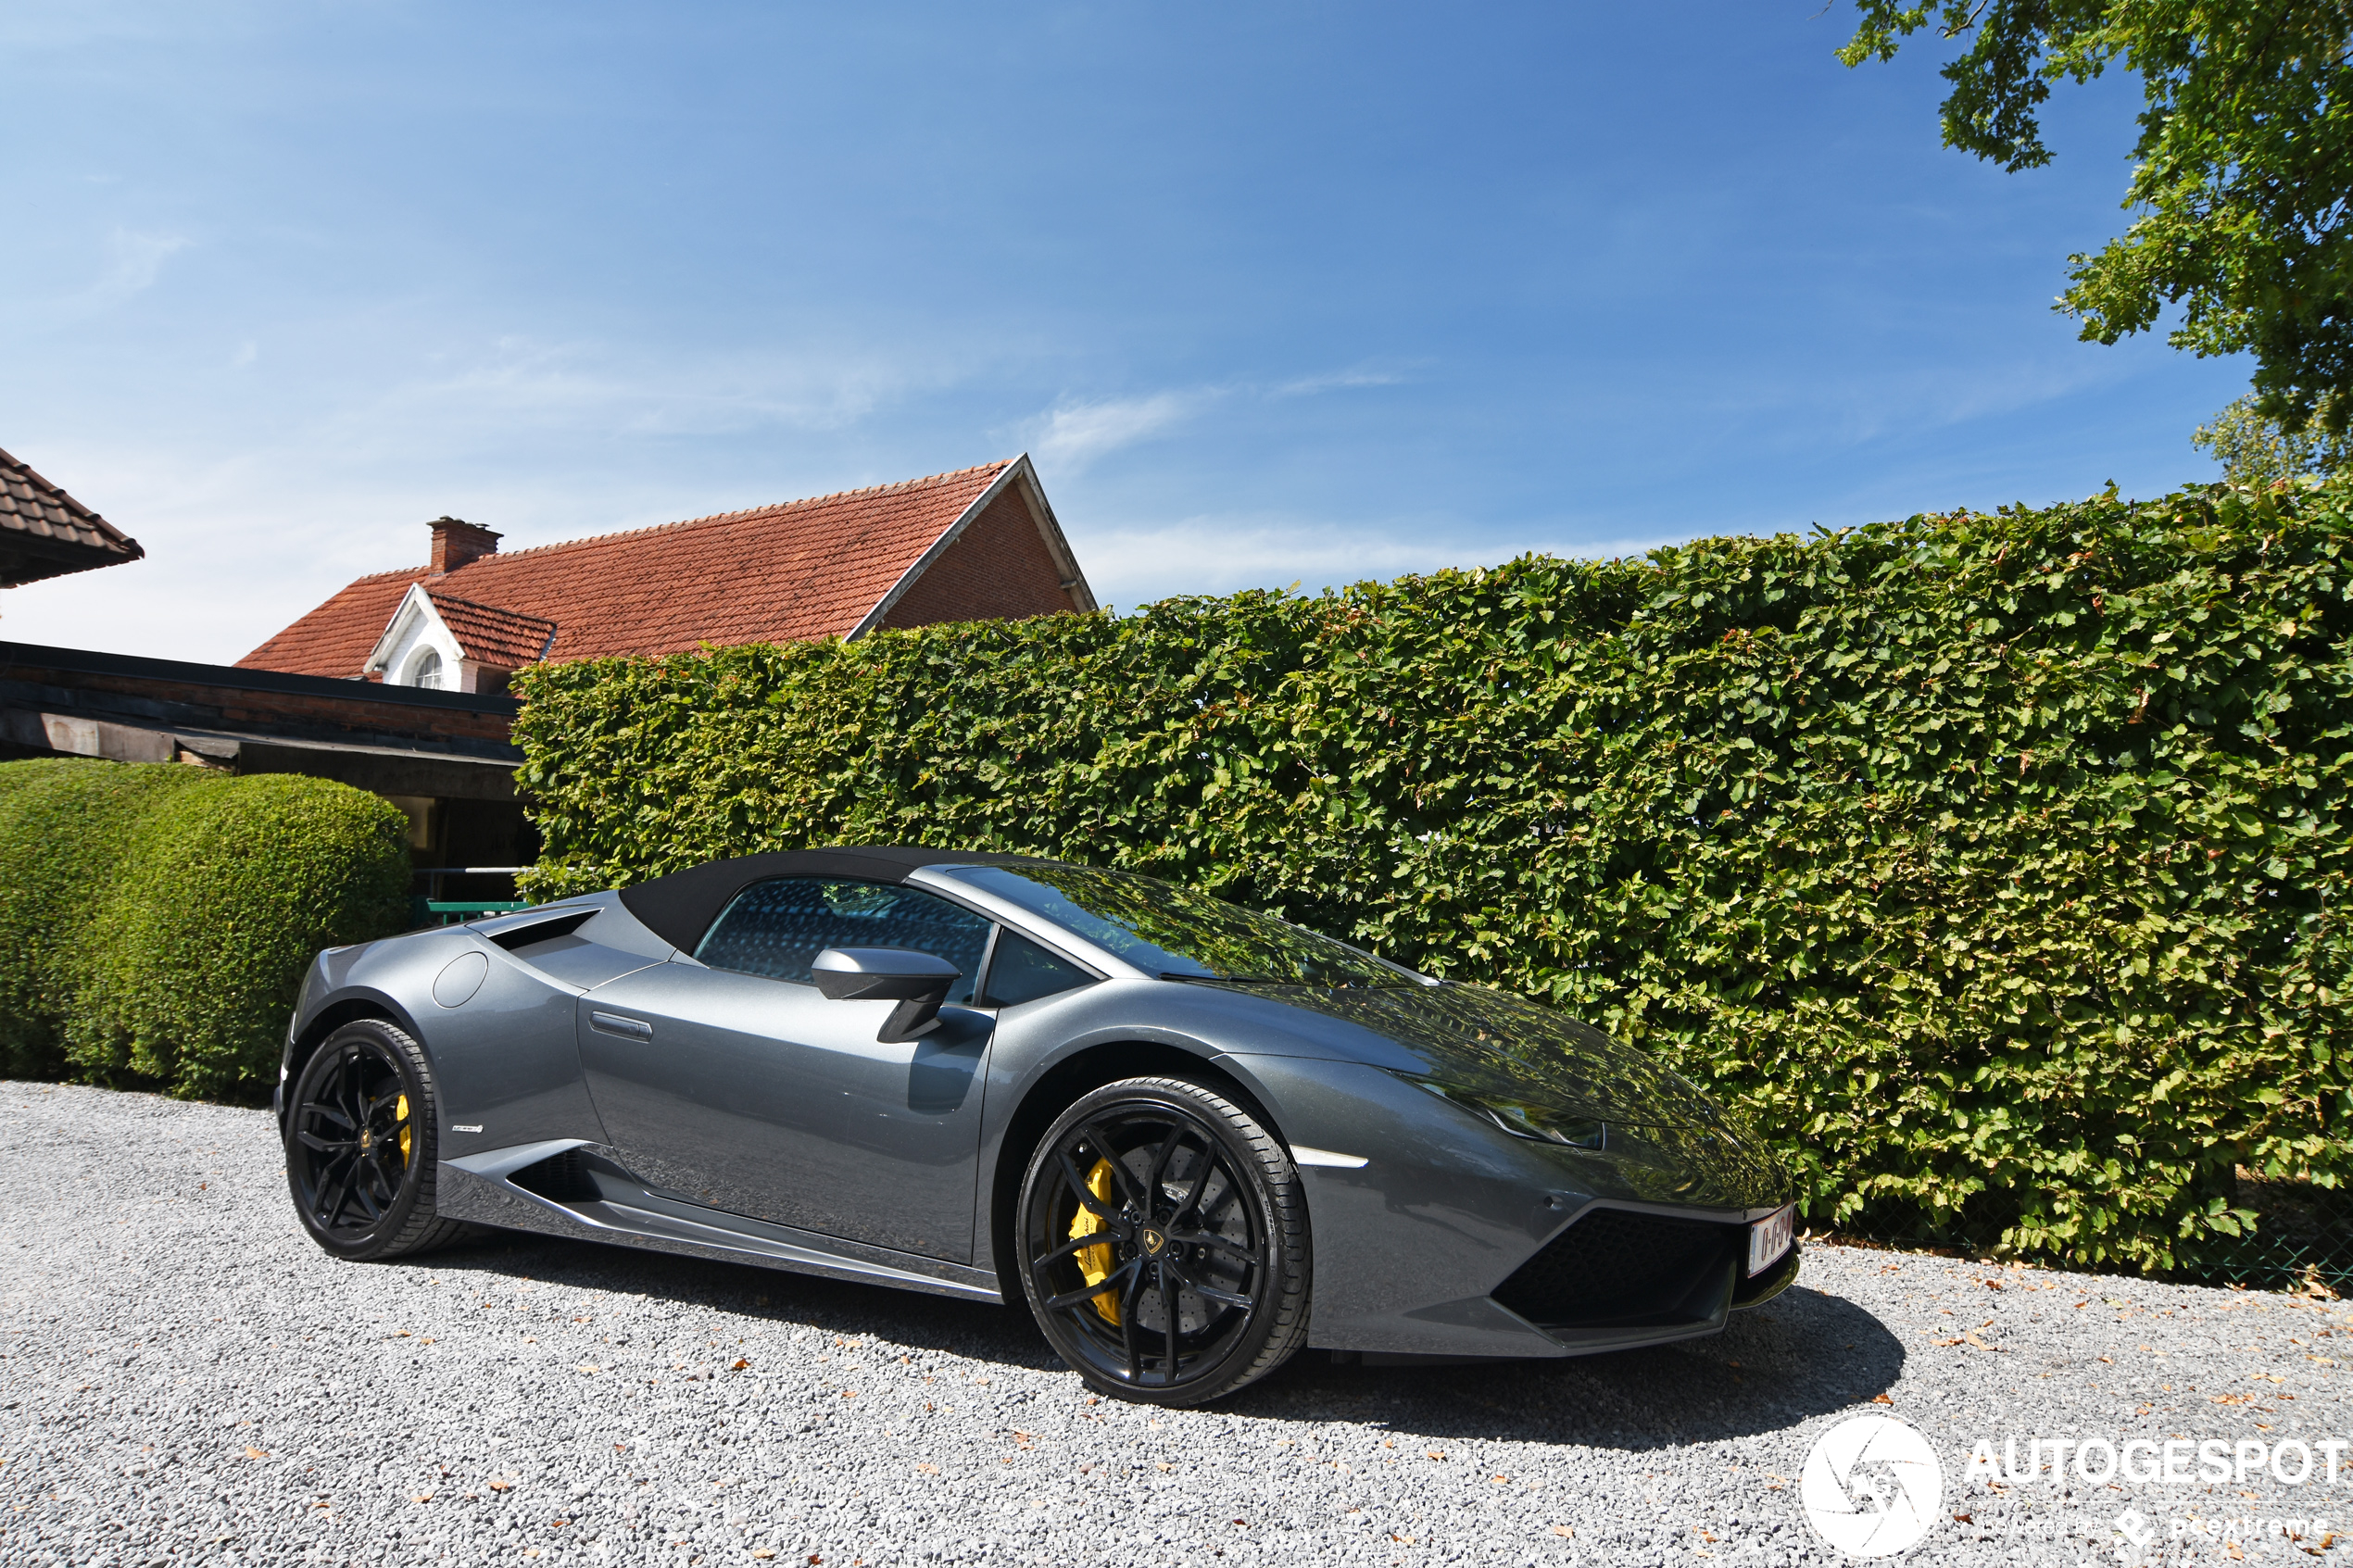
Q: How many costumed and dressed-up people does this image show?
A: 0